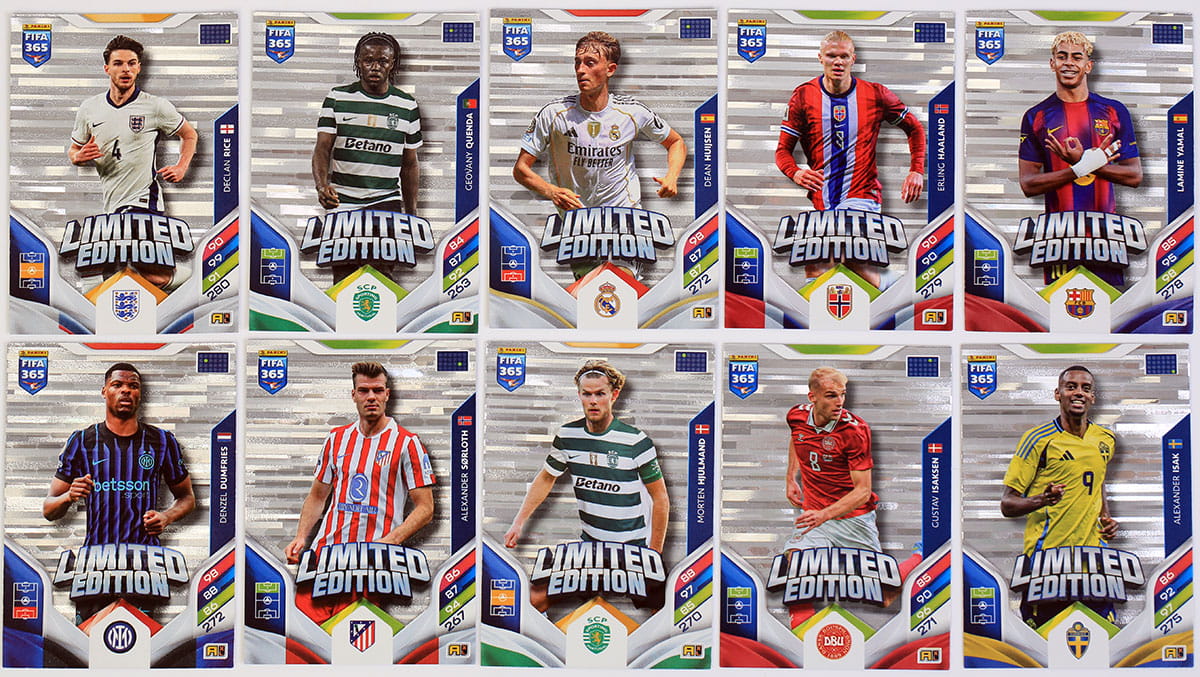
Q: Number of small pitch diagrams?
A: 10